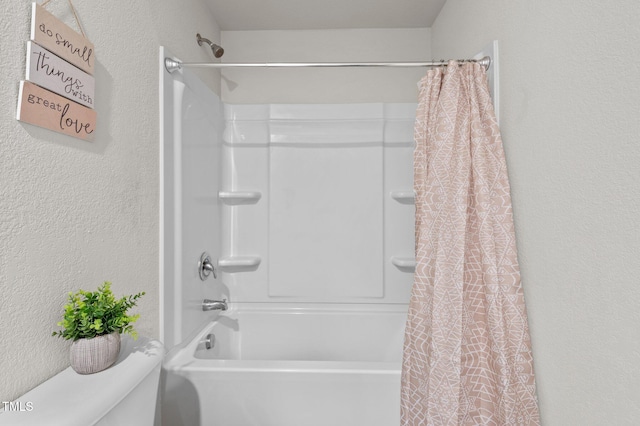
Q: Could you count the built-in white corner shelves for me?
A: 4